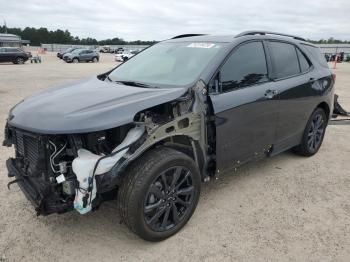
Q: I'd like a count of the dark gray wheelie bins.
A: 0